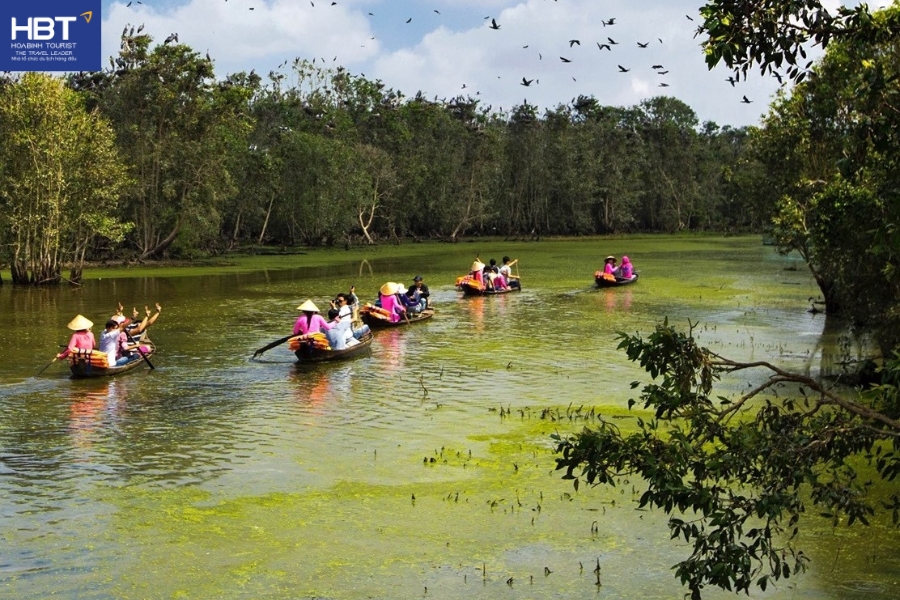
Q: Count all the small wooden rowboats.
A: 5